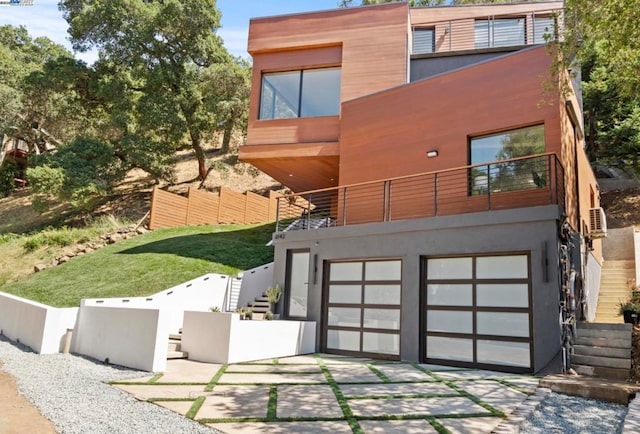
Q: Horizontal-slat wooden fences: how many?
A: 1